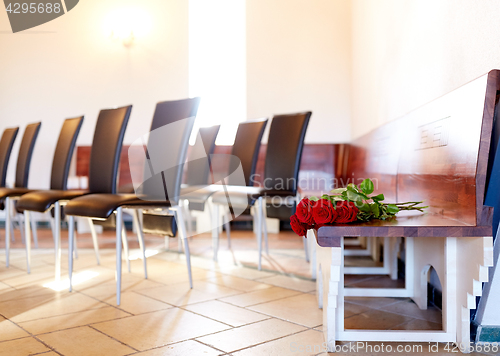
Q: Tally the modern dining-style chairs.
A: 8